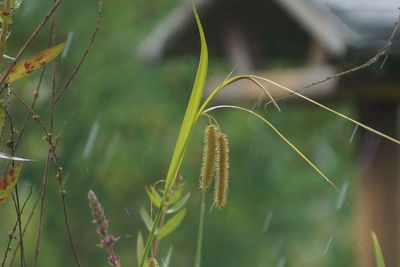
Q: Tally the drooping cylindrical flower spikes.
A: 2